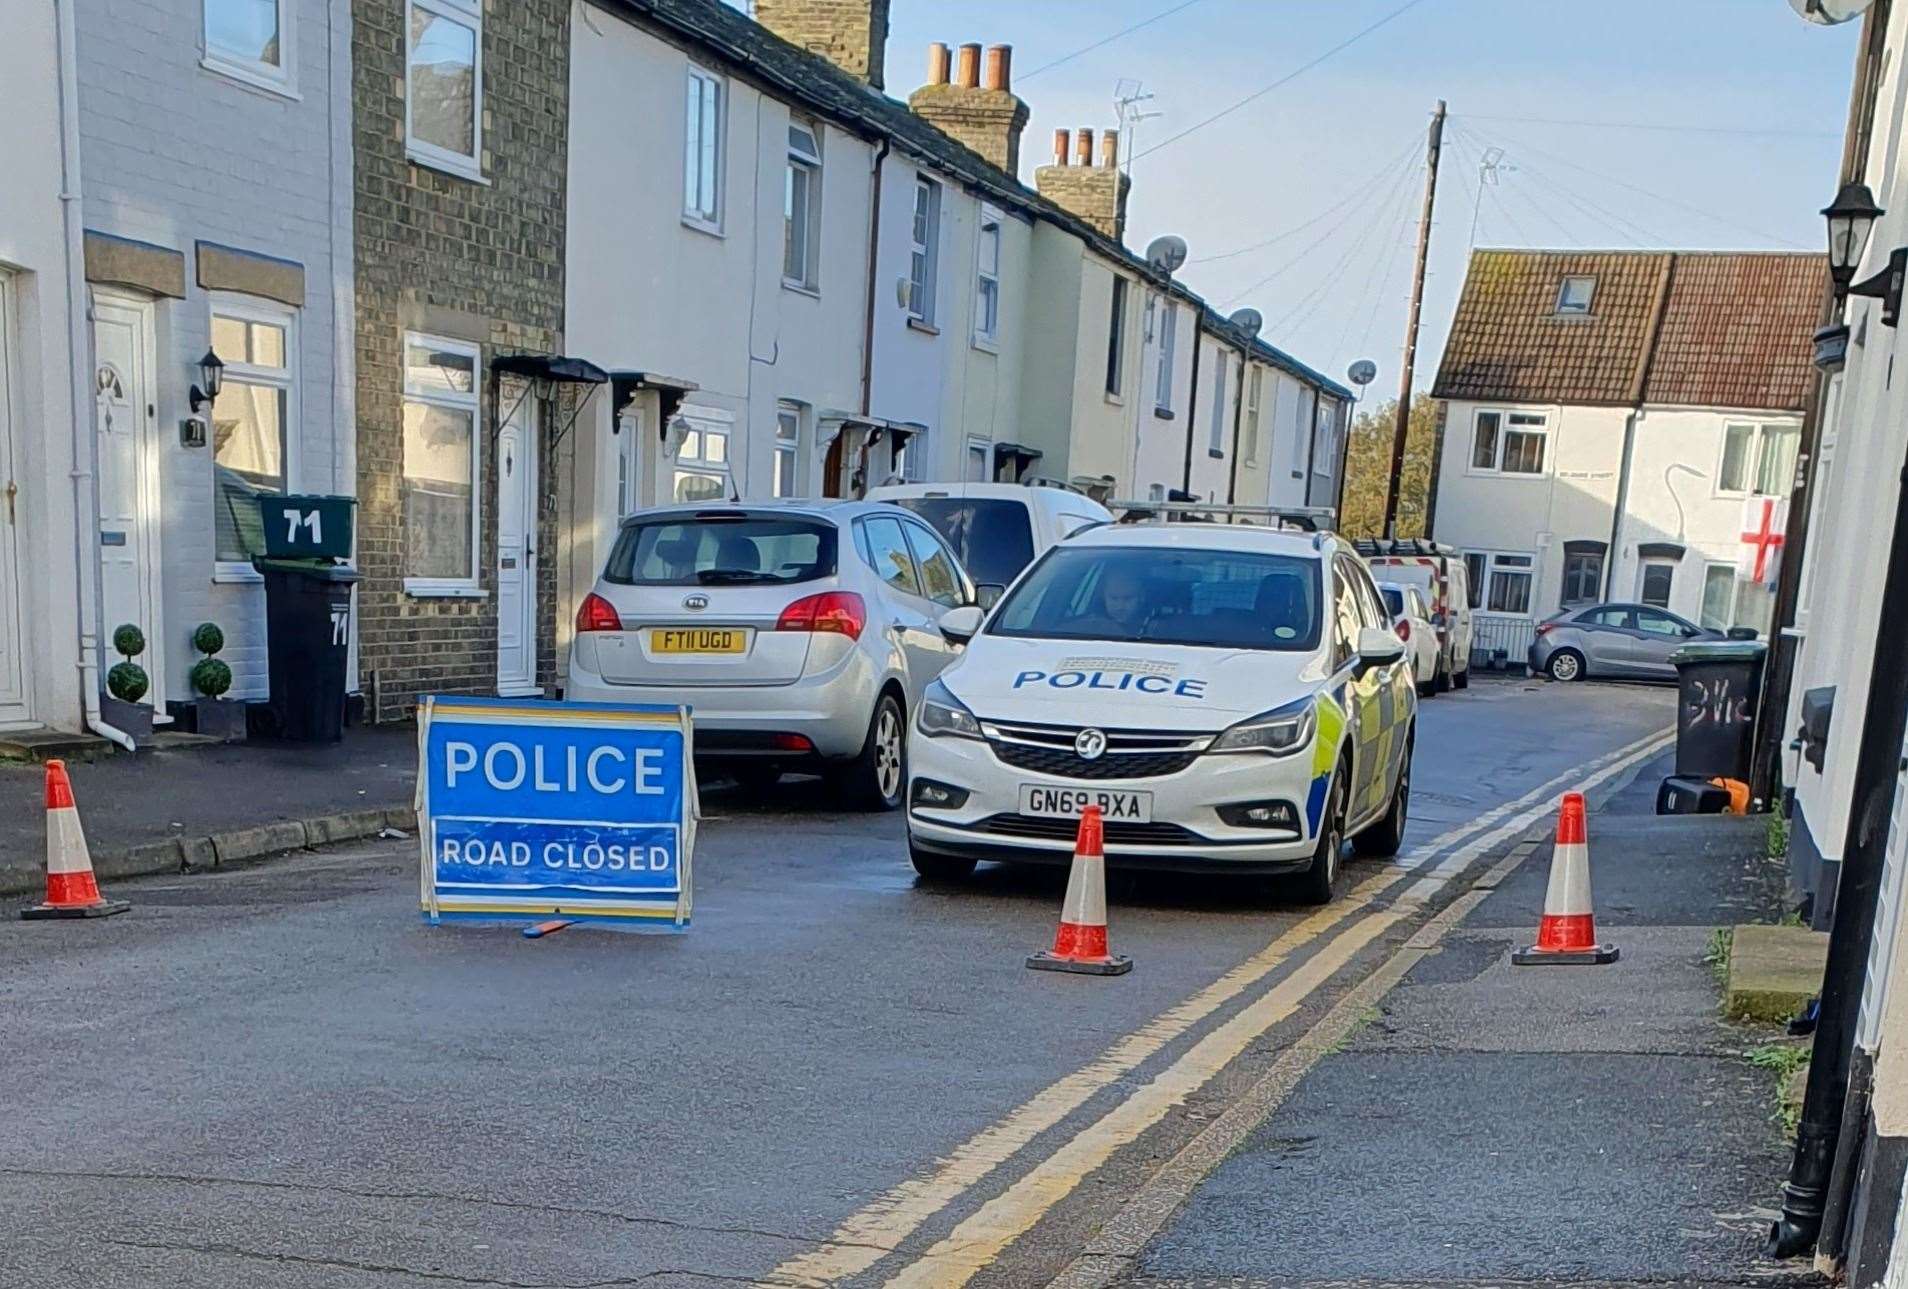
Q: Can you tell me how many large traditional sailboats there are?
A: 0